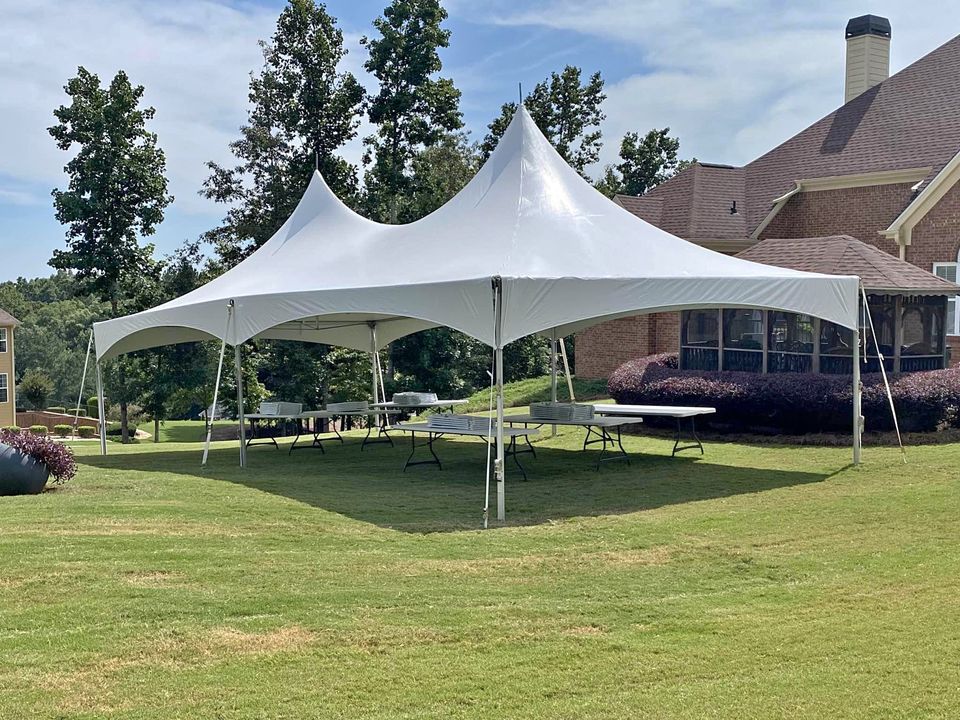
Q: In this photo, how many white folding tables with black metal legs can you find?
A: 6